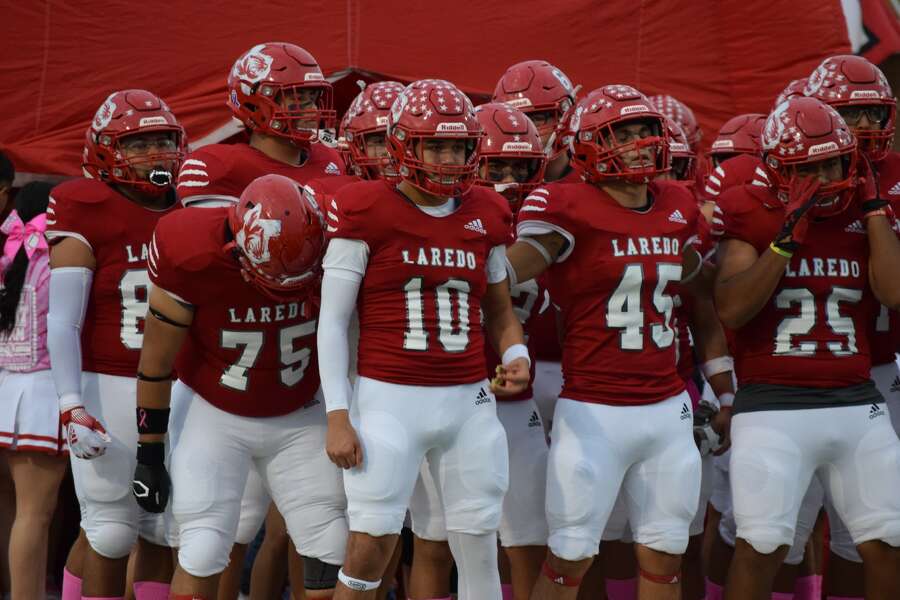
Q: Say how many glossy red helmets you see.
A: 14